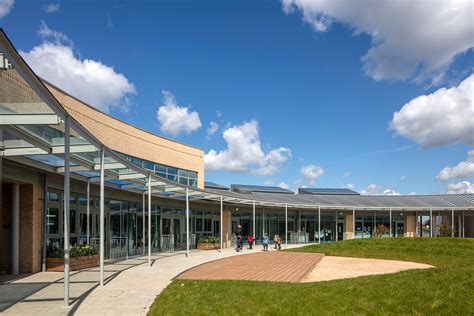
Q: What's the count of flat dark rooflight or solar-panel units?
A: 3